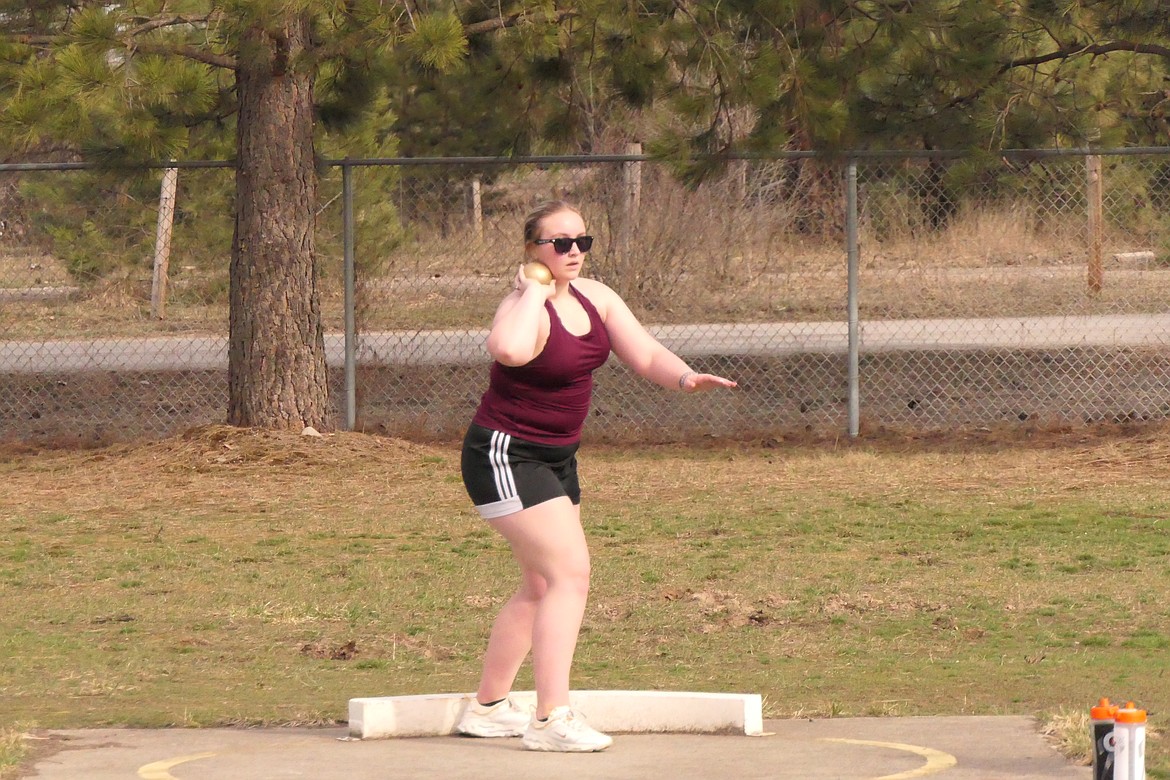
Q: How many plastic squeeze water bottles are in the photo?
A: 2